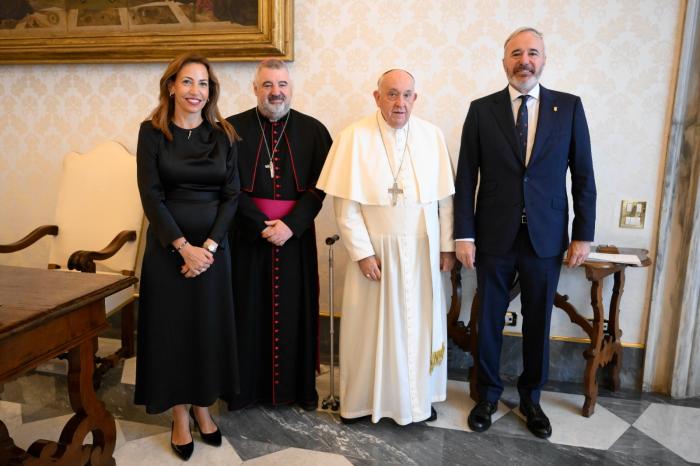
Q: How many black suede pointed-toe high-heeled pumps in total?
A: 2